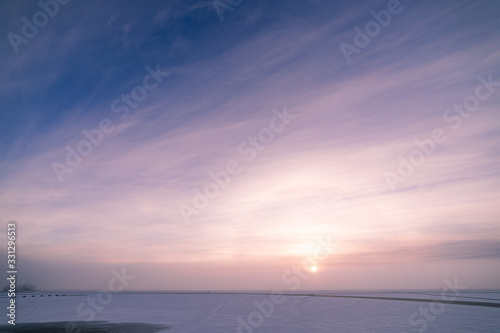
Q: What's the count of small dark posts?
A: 6